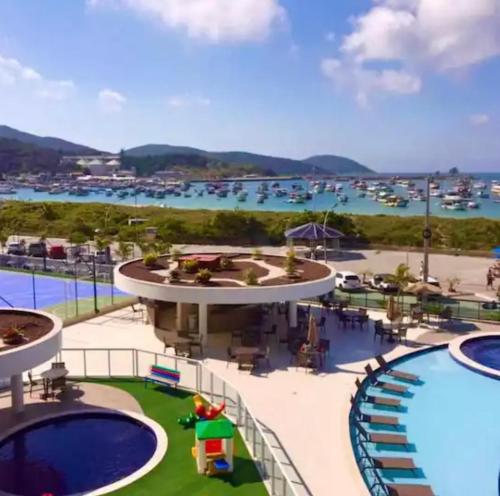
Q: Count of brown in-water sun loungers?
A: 7